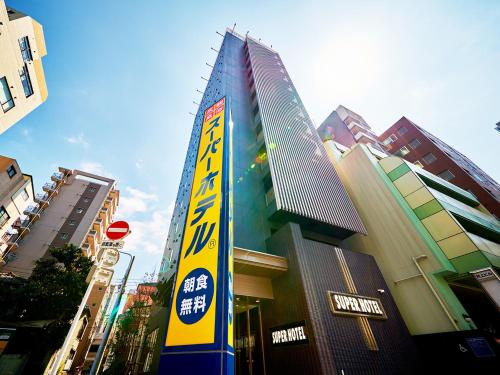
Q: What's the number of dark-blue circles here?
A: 1